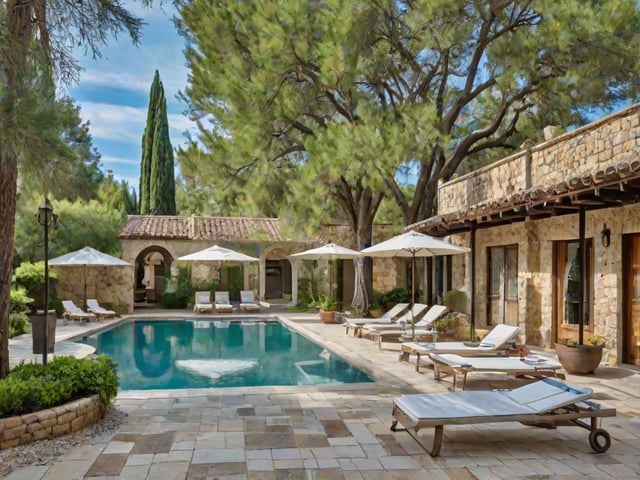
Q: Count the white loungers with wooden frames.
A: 11